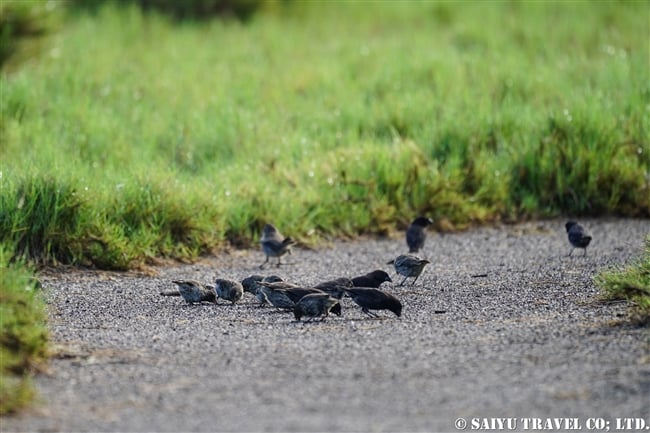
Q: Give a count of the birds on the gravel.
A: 14